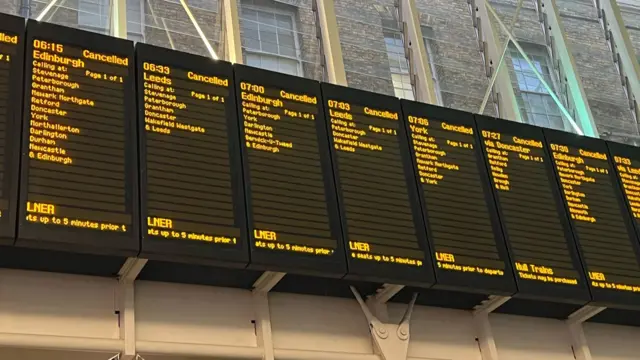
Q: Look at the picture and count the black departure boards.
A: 9